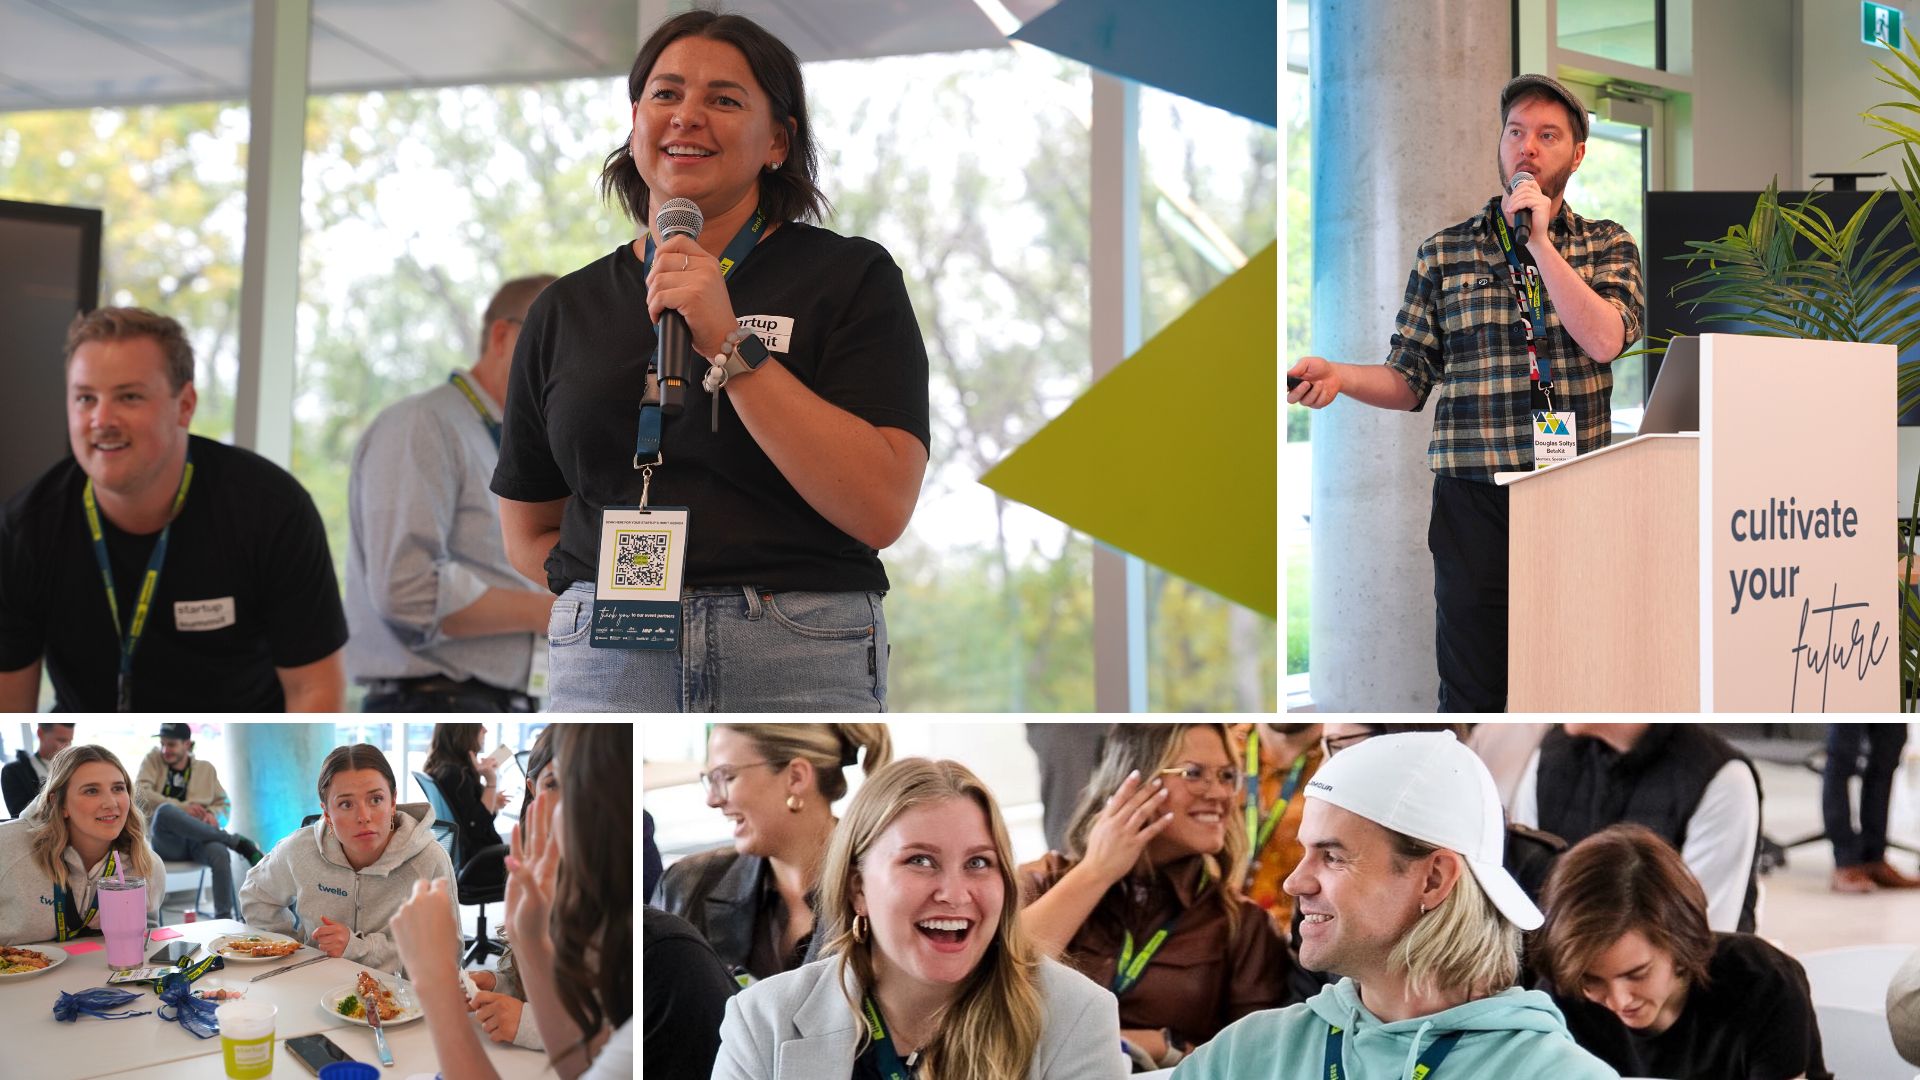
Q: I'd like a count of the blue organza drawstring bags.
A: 2